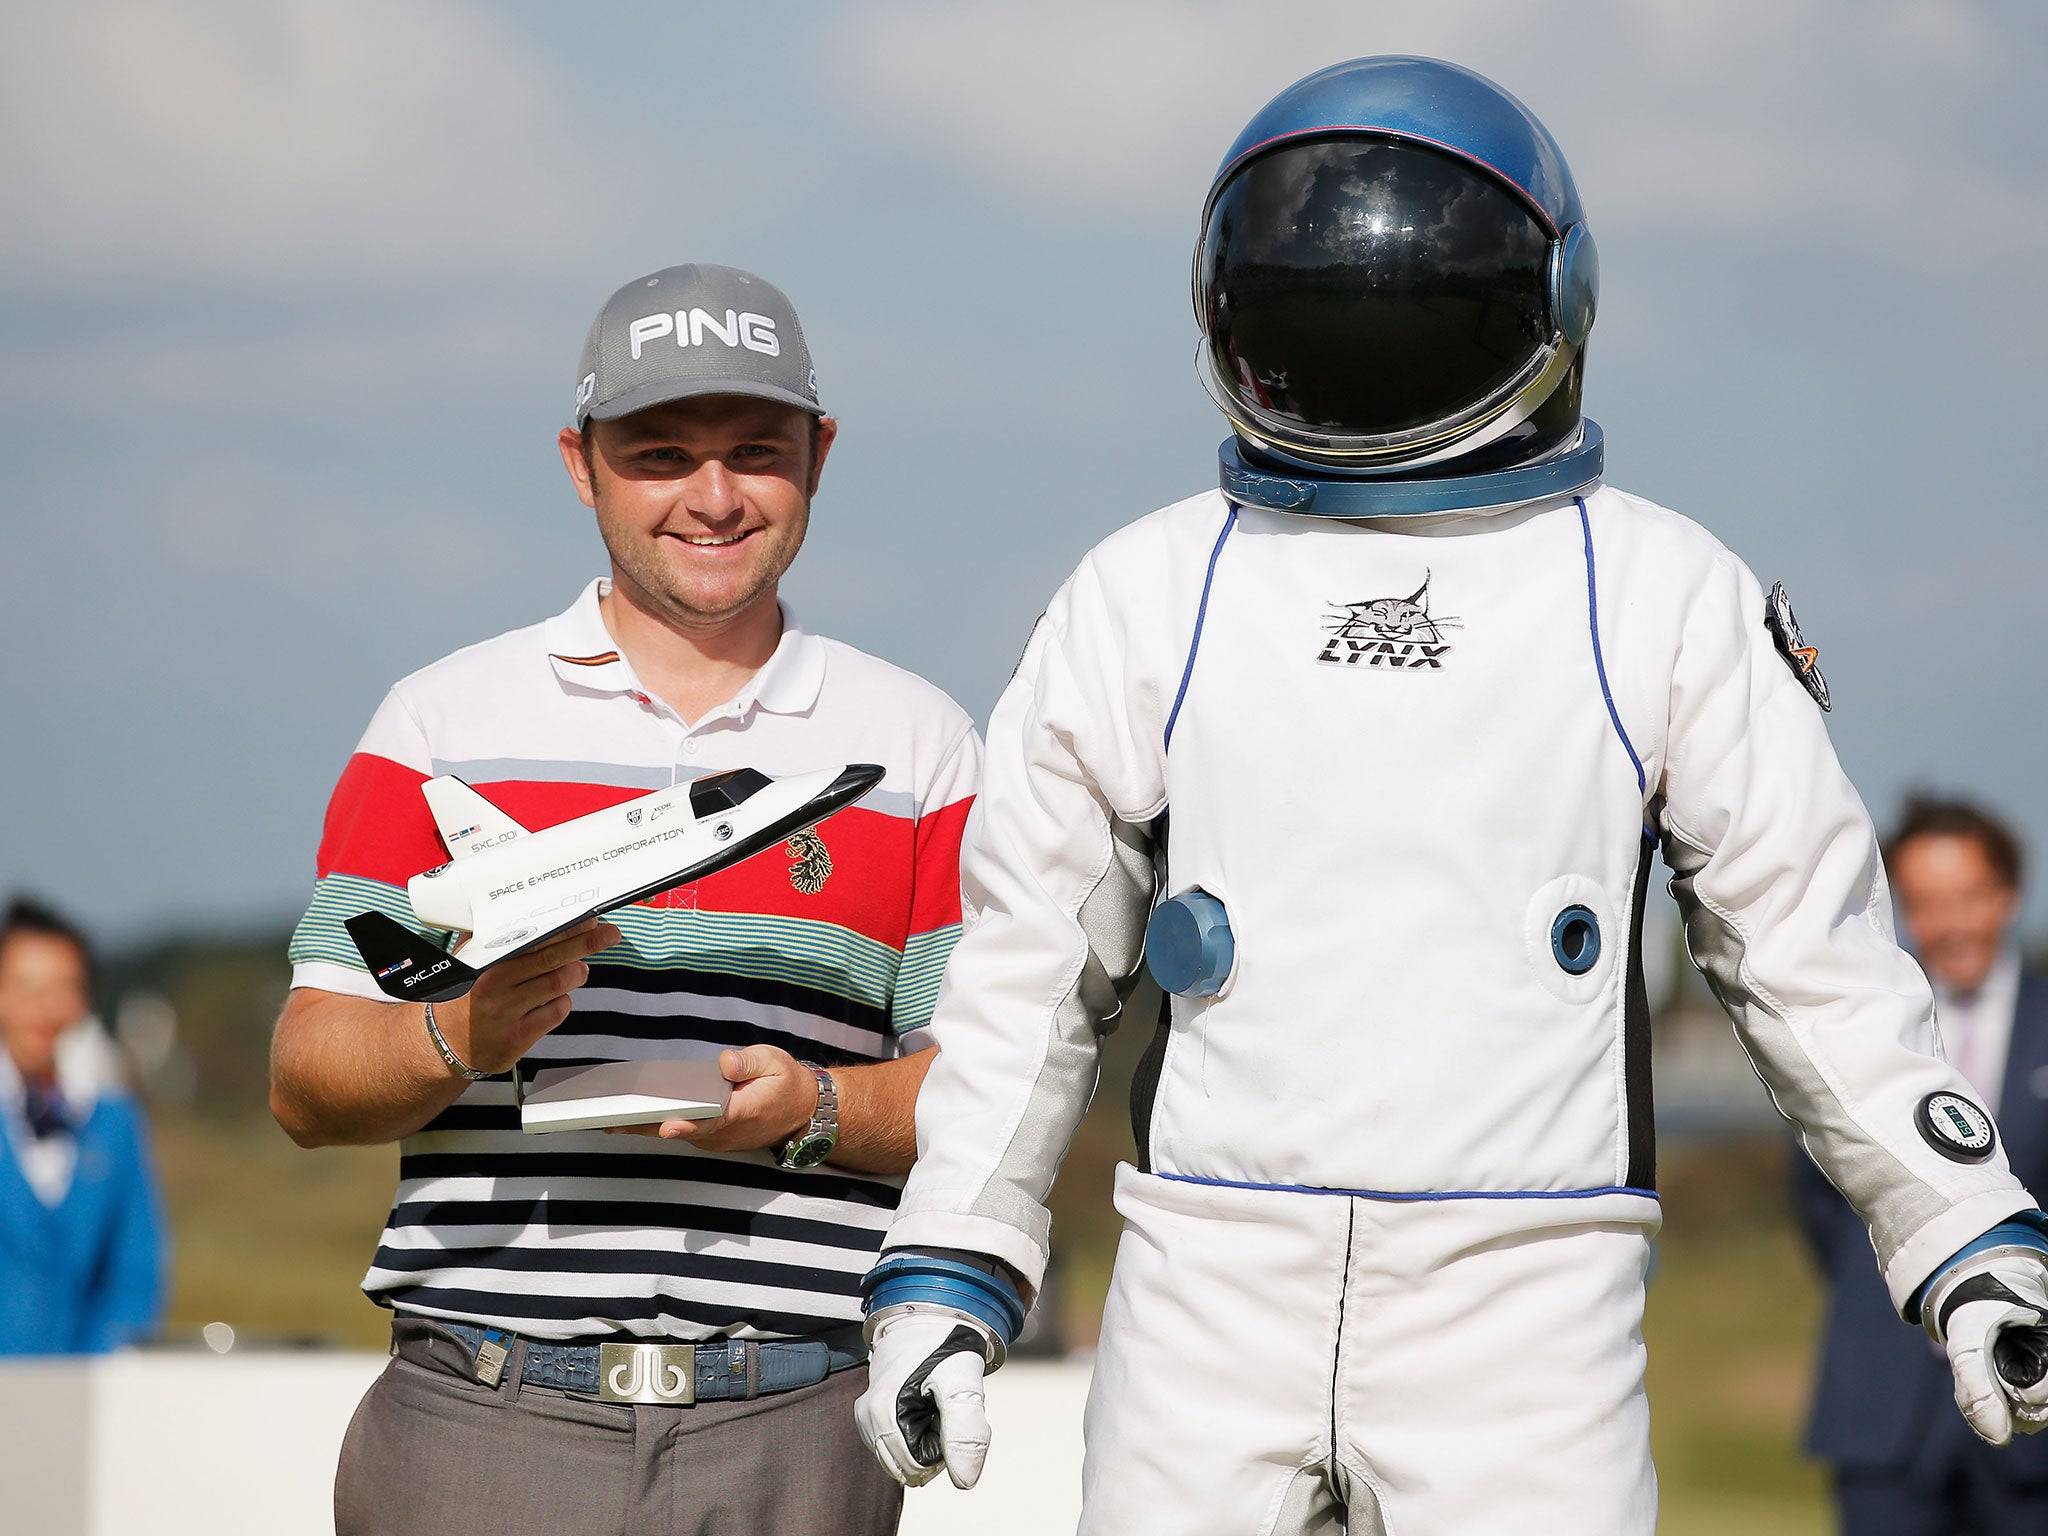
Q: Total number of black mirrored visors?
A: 1